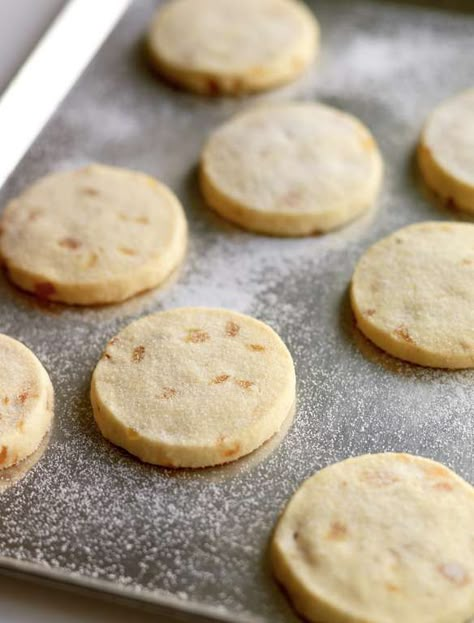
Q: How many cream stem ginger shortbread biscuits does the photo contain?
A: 8